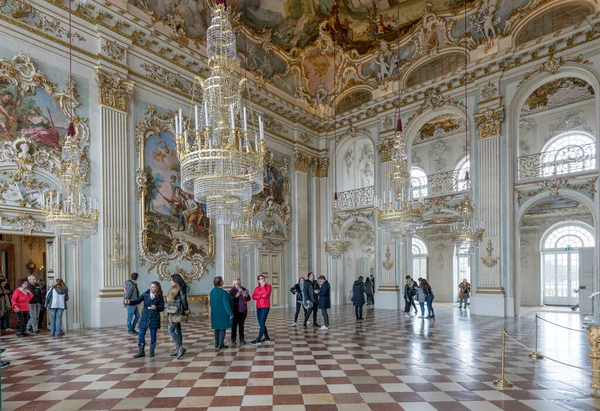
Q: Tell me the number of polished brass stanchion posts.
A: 2